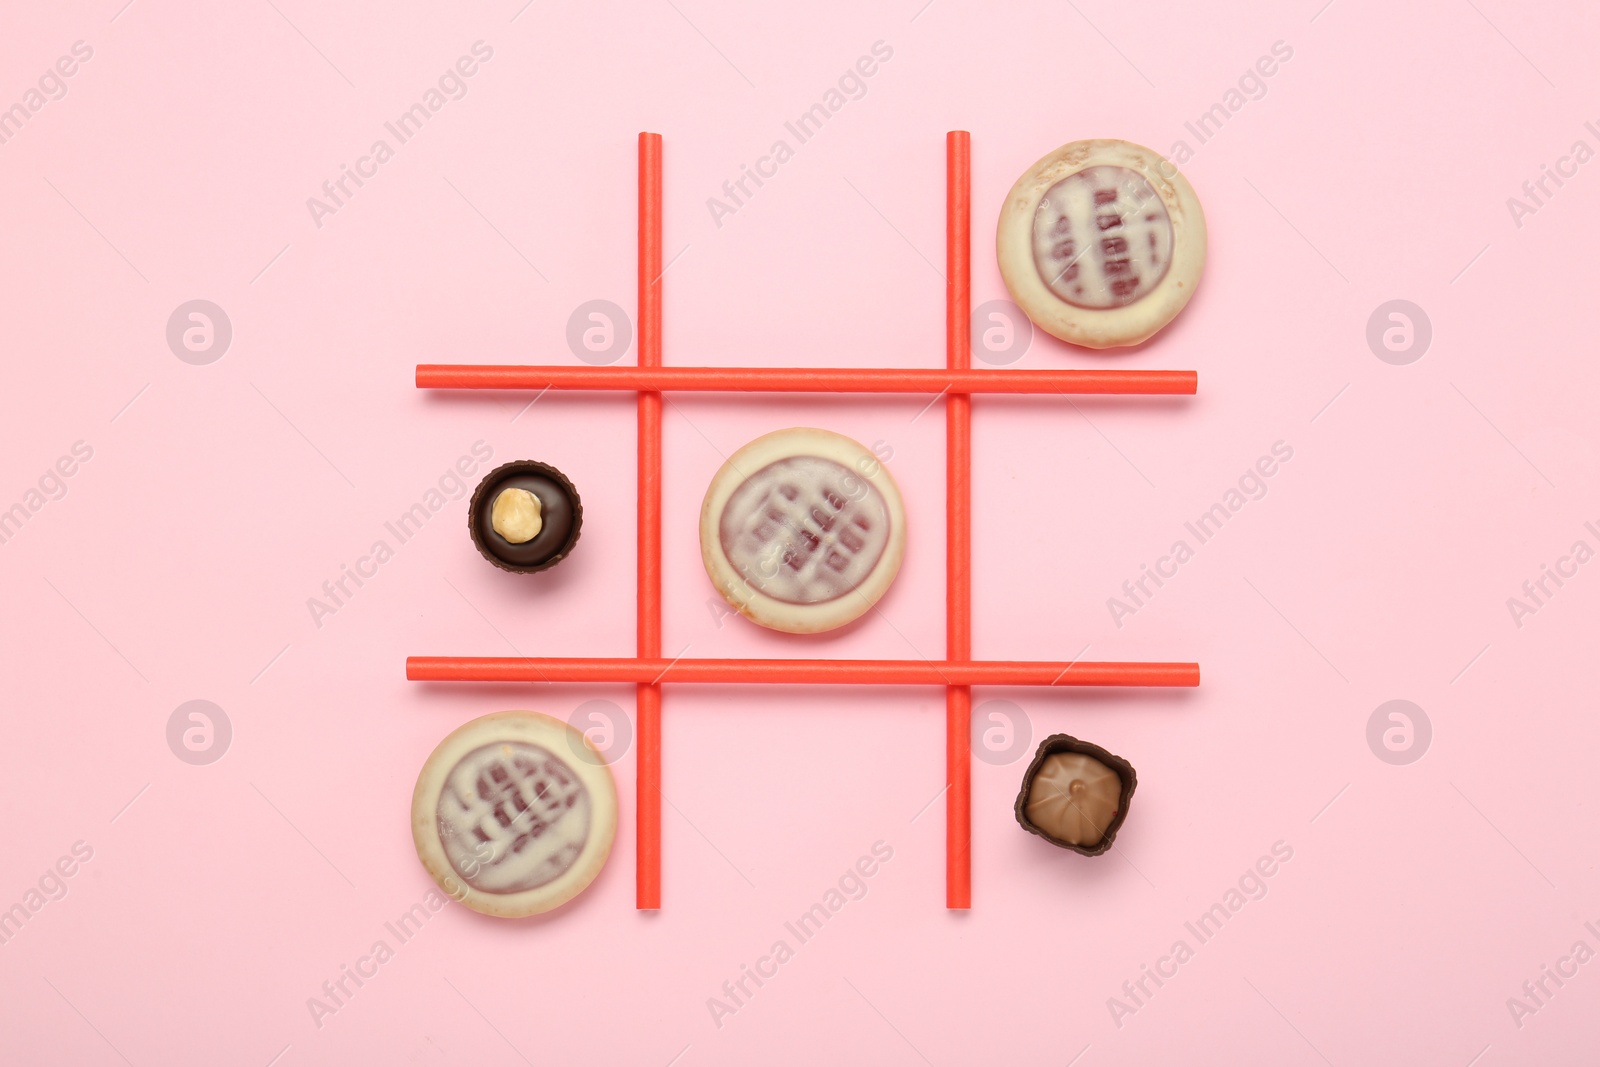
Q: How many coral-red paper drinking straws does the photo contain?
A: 4